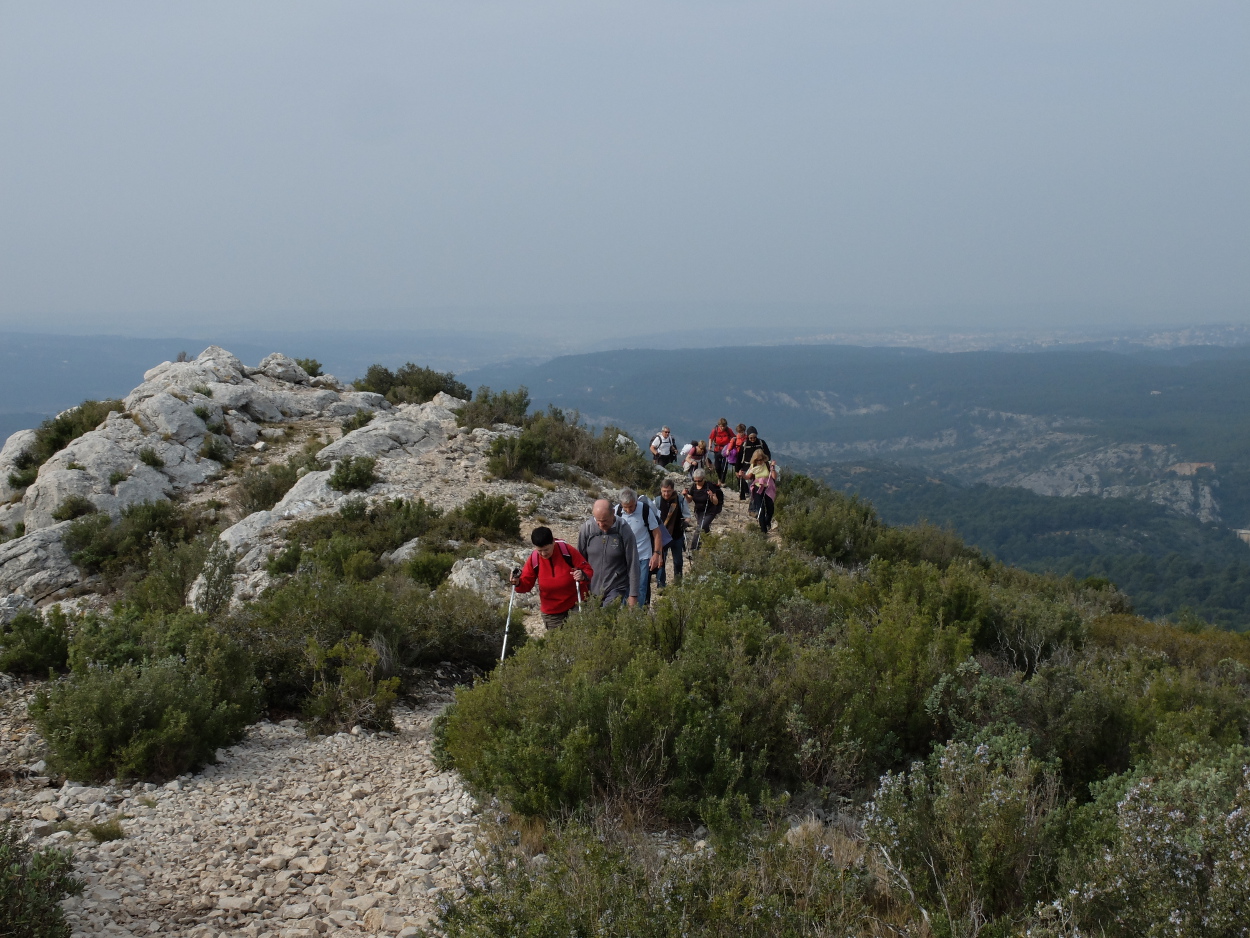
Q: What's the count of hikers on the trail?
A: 11